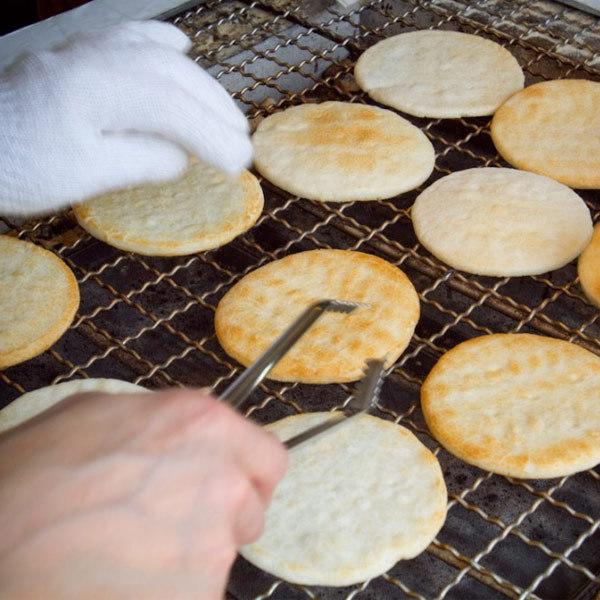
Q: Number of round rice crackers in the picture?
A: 11